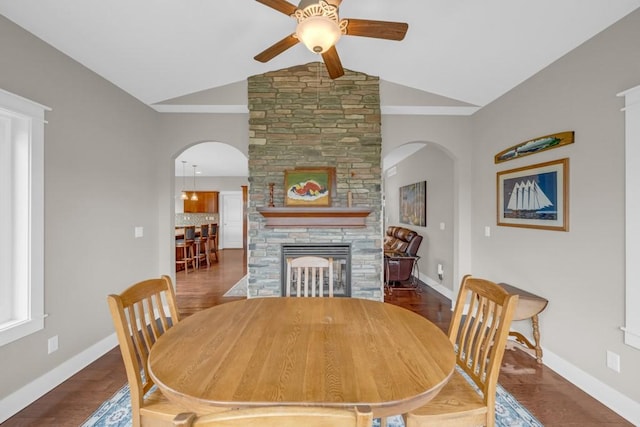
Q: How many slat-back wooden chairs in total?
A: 4